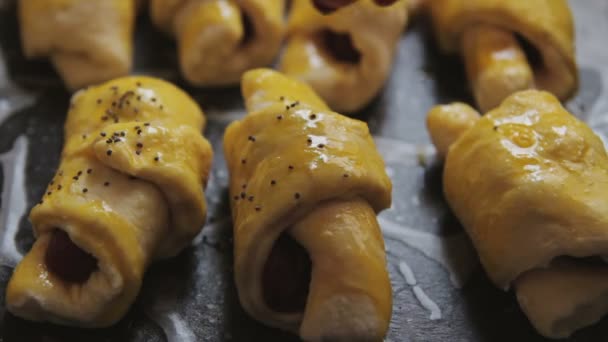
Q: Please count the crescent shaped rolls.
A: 7